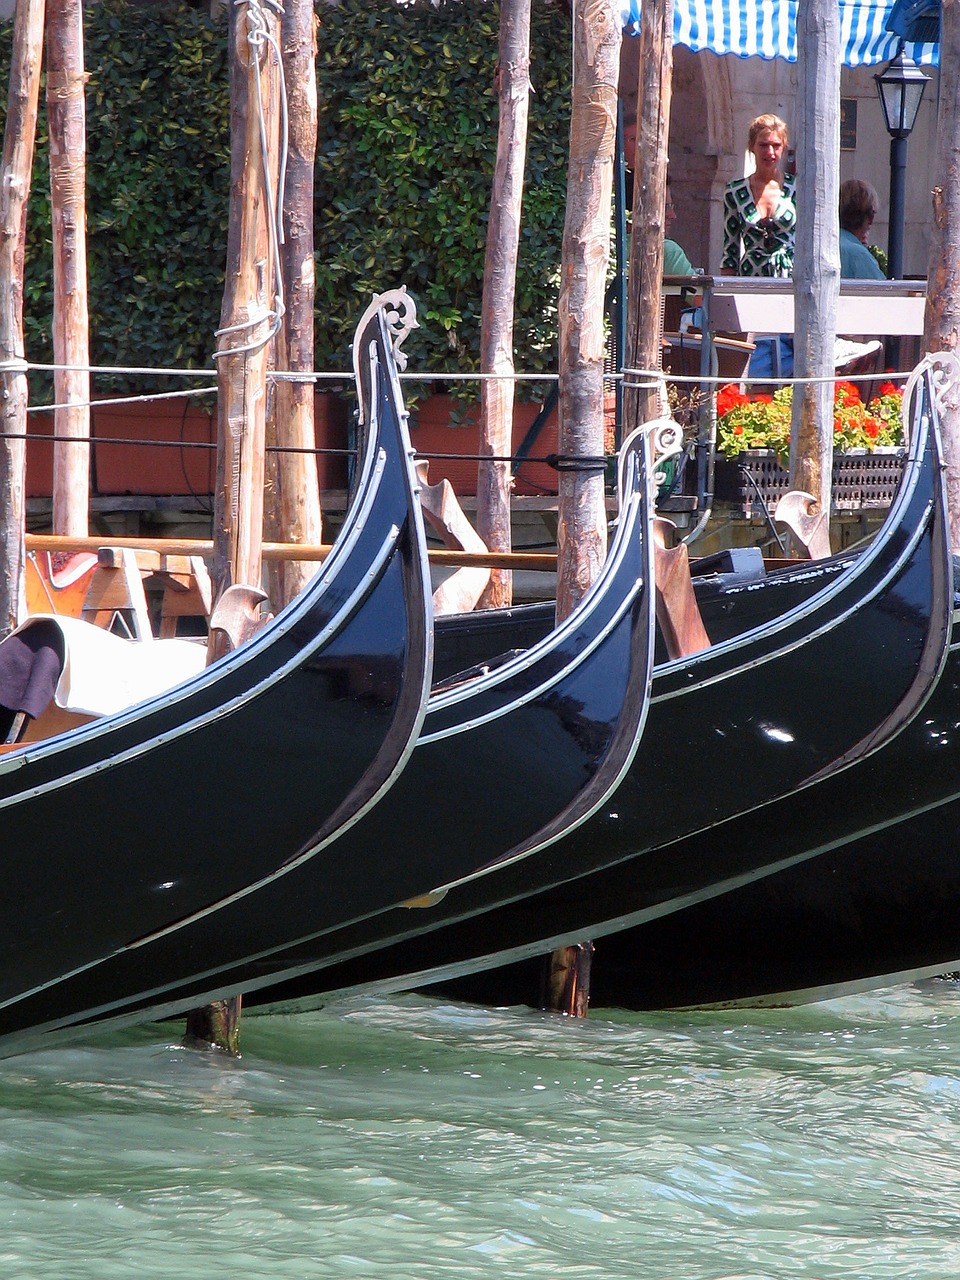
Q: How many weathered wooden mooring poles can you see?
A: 9